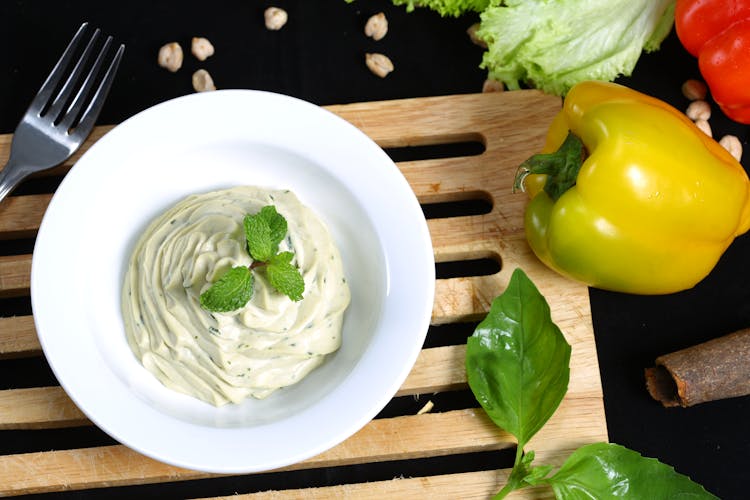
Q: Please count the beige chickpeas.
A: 12